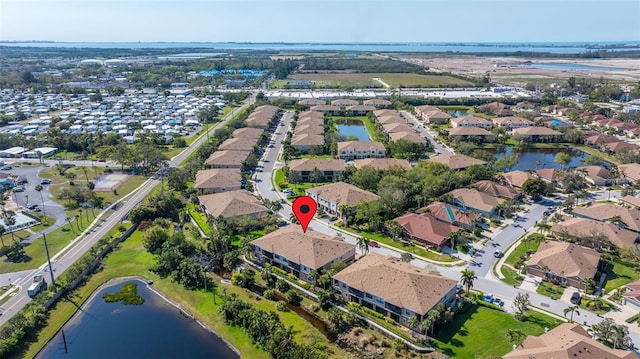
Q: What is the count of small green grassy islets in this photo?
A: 1